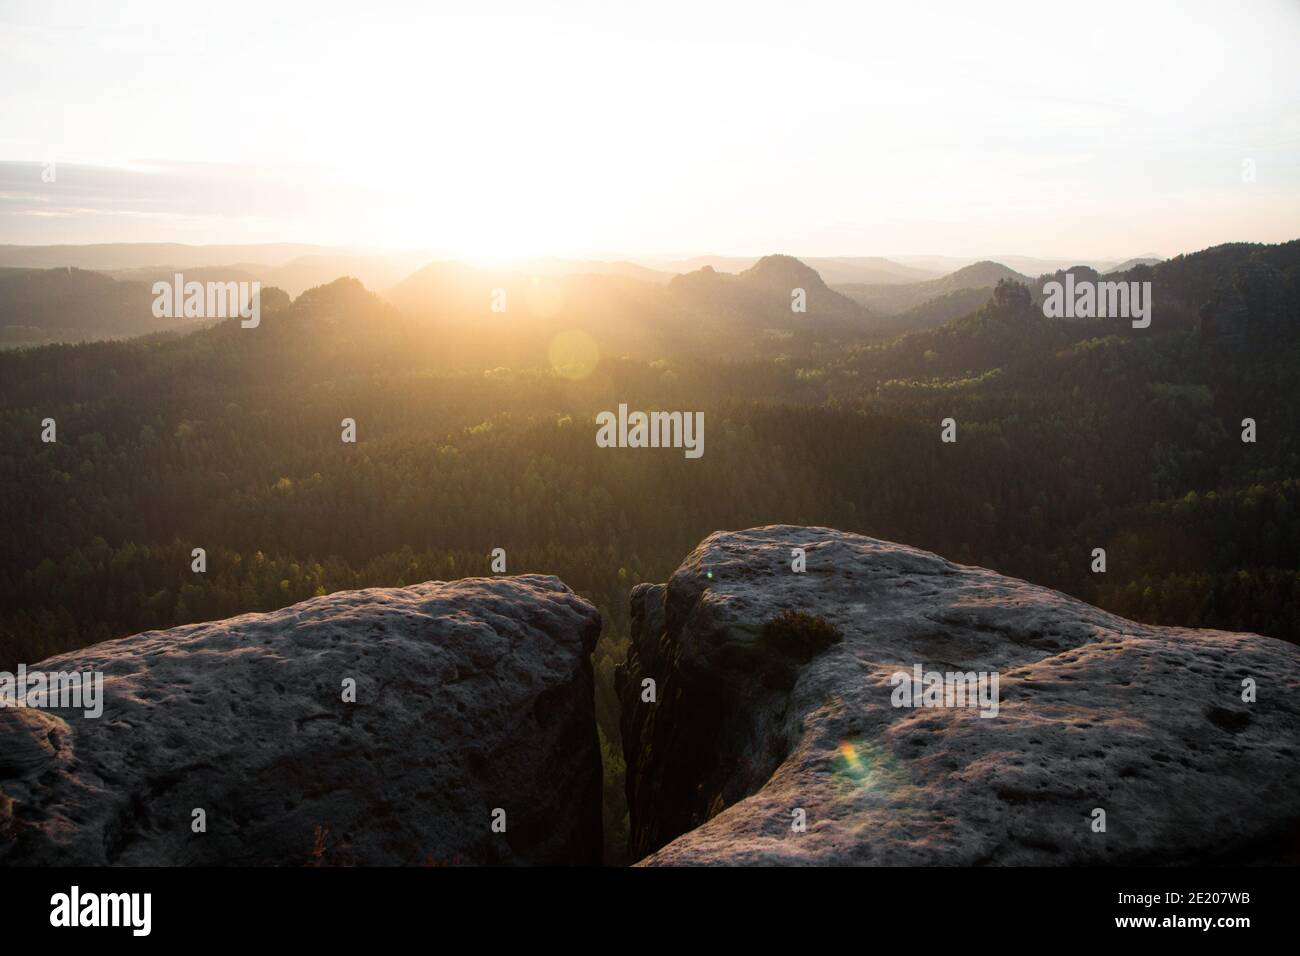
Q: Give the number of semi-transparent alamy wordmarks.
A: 5